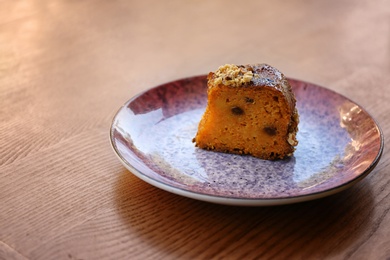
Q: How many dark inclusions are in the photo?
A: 3